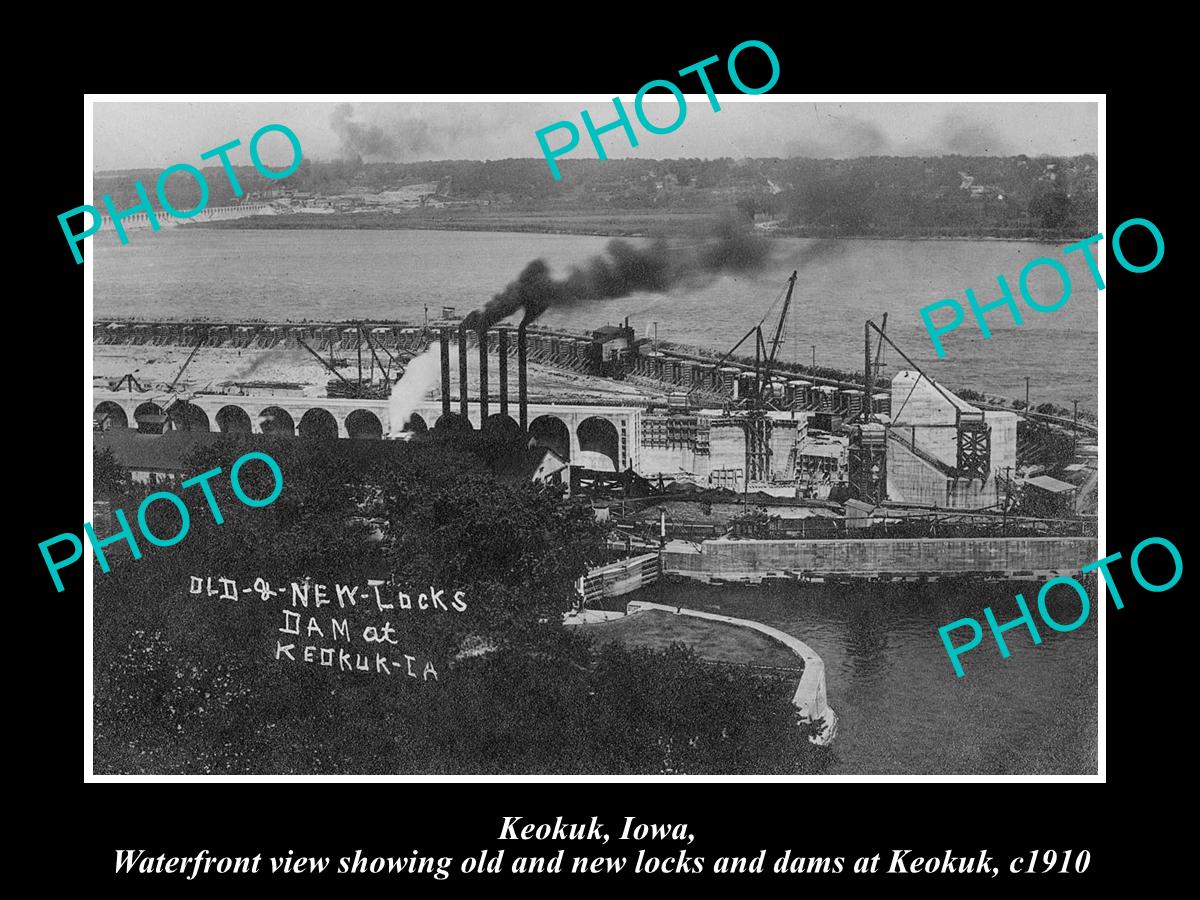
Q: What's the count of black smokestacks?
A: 5